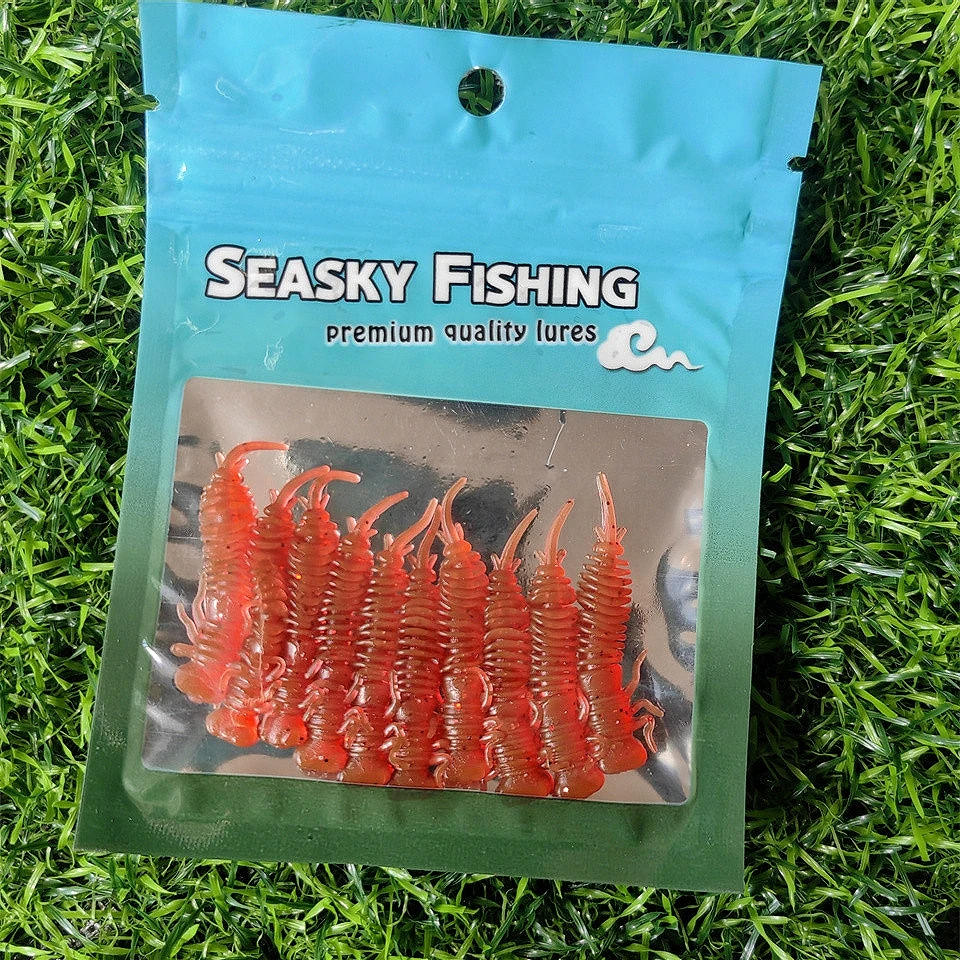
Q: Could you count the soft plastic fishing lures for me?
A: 10